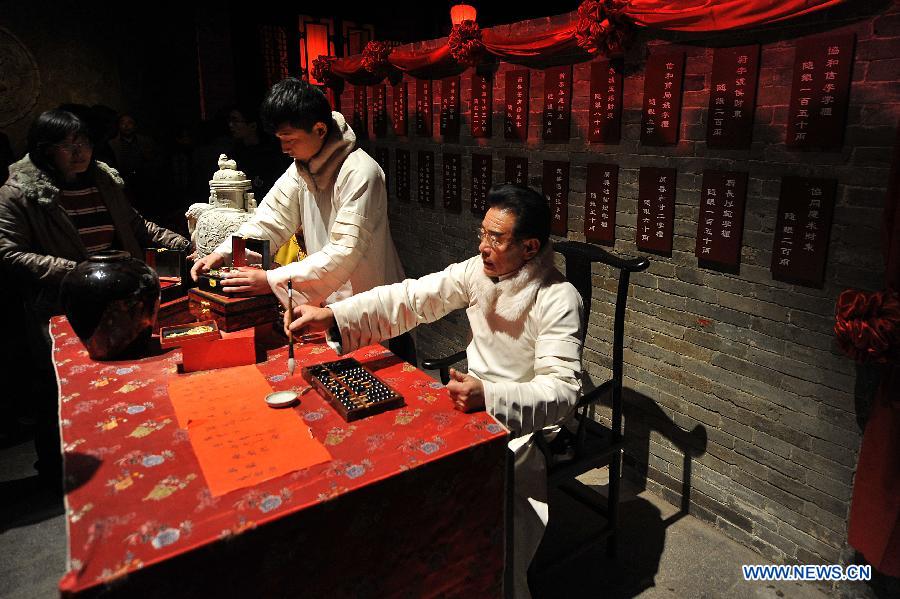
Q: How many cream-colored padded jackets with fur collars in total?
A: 2